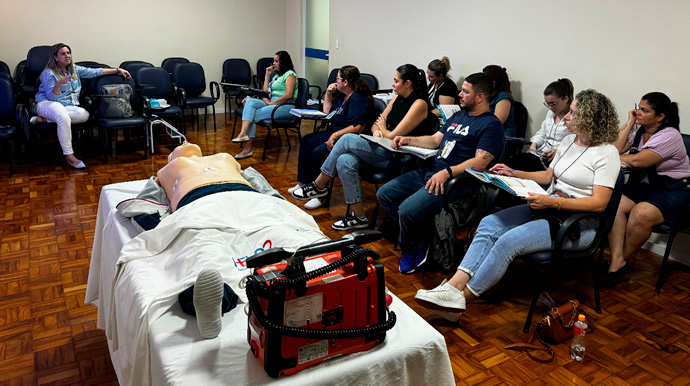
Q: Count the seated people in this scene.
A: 10